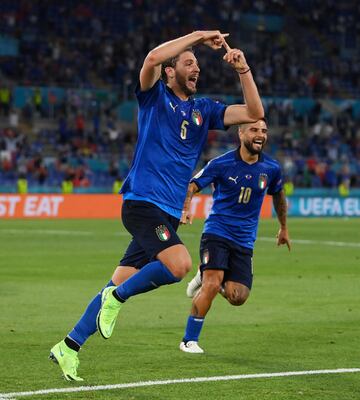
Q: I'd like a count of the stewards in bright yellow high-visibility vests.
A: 7